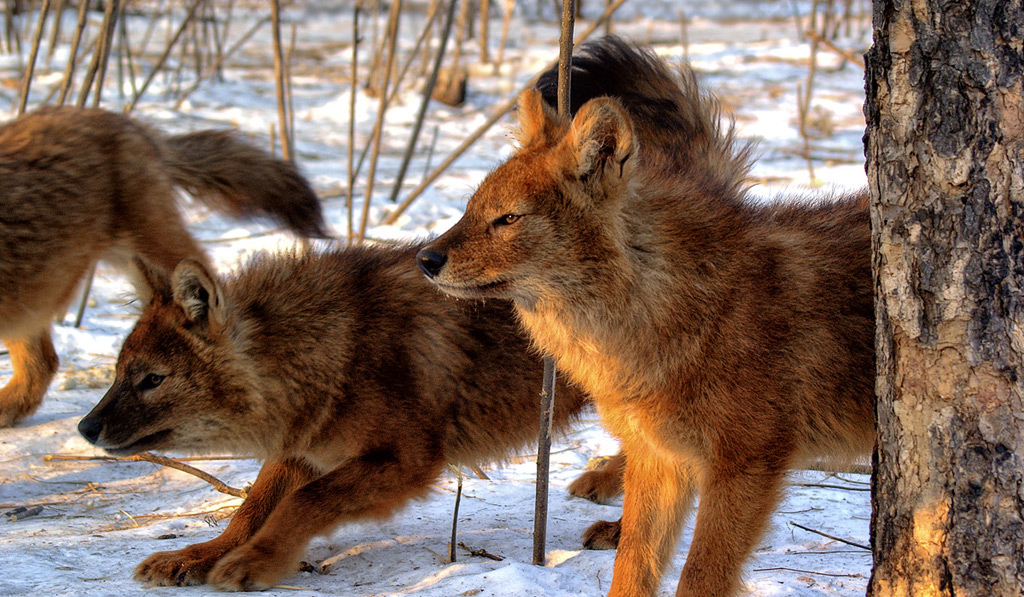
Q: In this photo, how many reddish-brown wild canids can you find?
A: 3